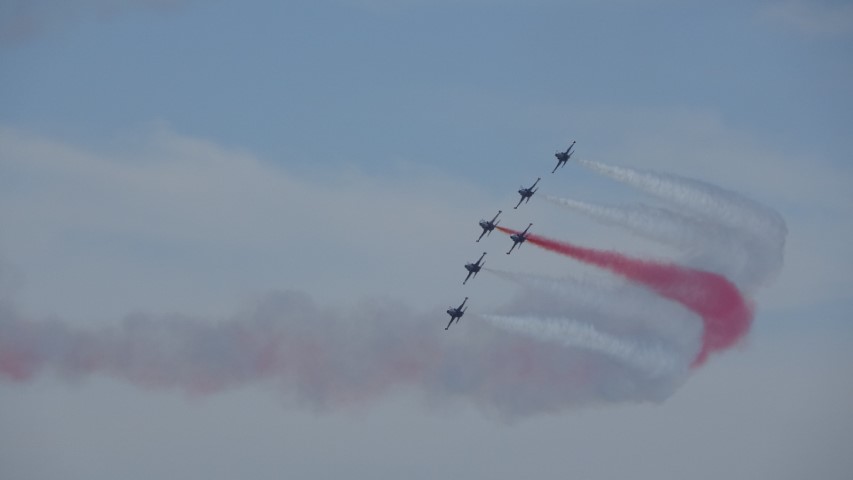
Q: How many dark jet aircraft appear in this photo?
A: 6